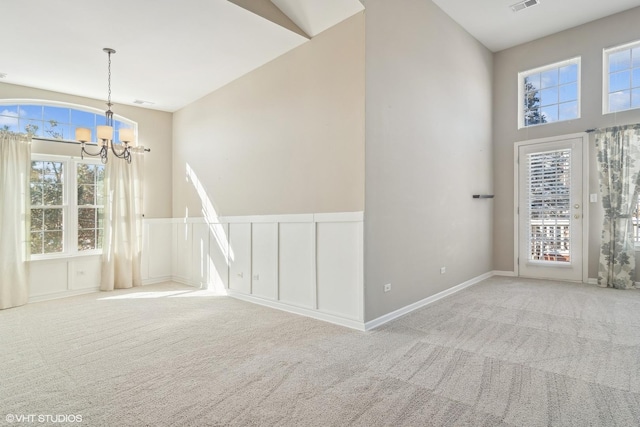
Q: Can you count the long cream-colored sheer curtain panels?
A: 2